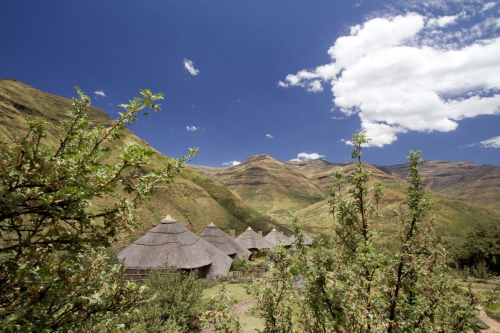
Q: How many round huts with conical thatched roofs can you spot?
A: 5